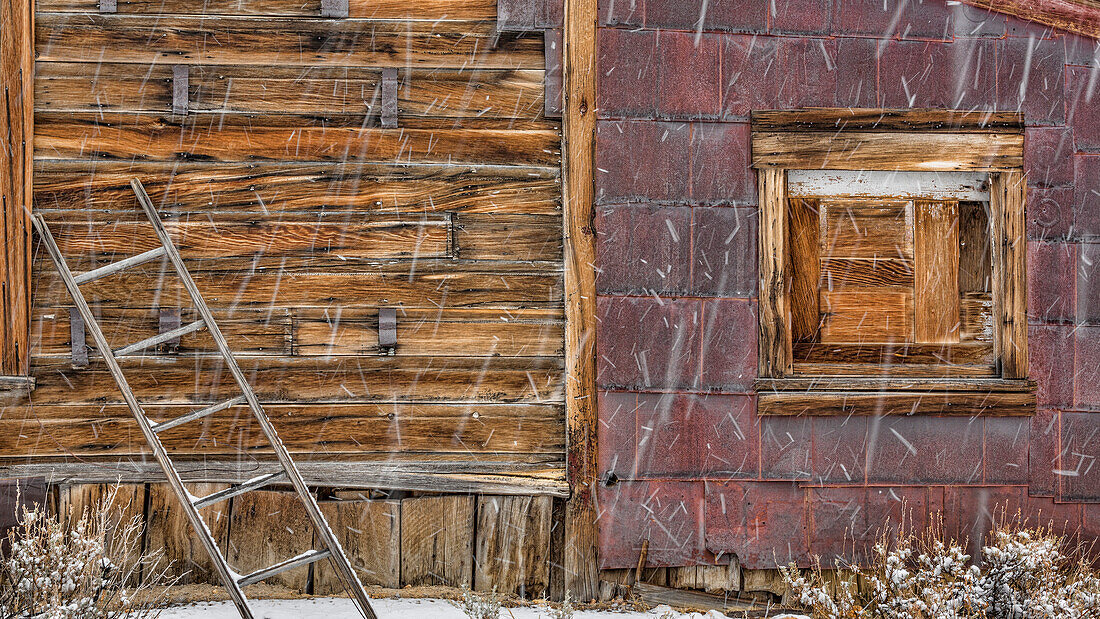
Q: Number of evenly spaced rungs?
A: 5